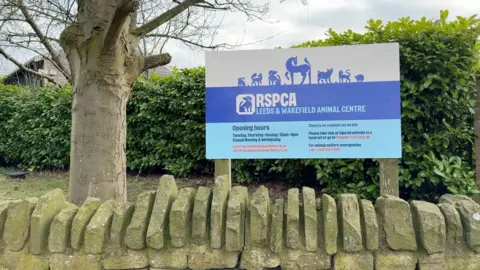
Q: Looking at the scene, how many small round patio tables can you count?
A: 0